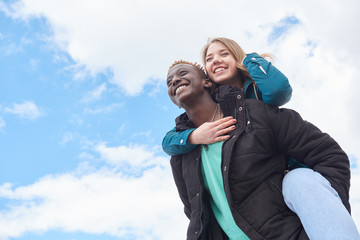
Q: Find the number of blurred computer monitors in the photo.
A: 0